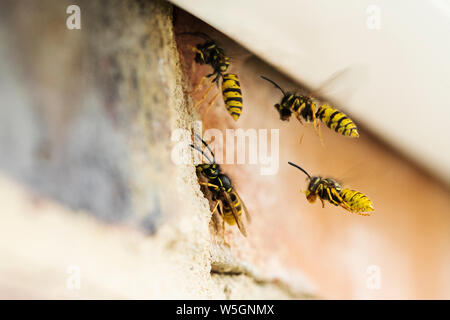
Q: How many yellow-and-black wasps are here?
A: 4